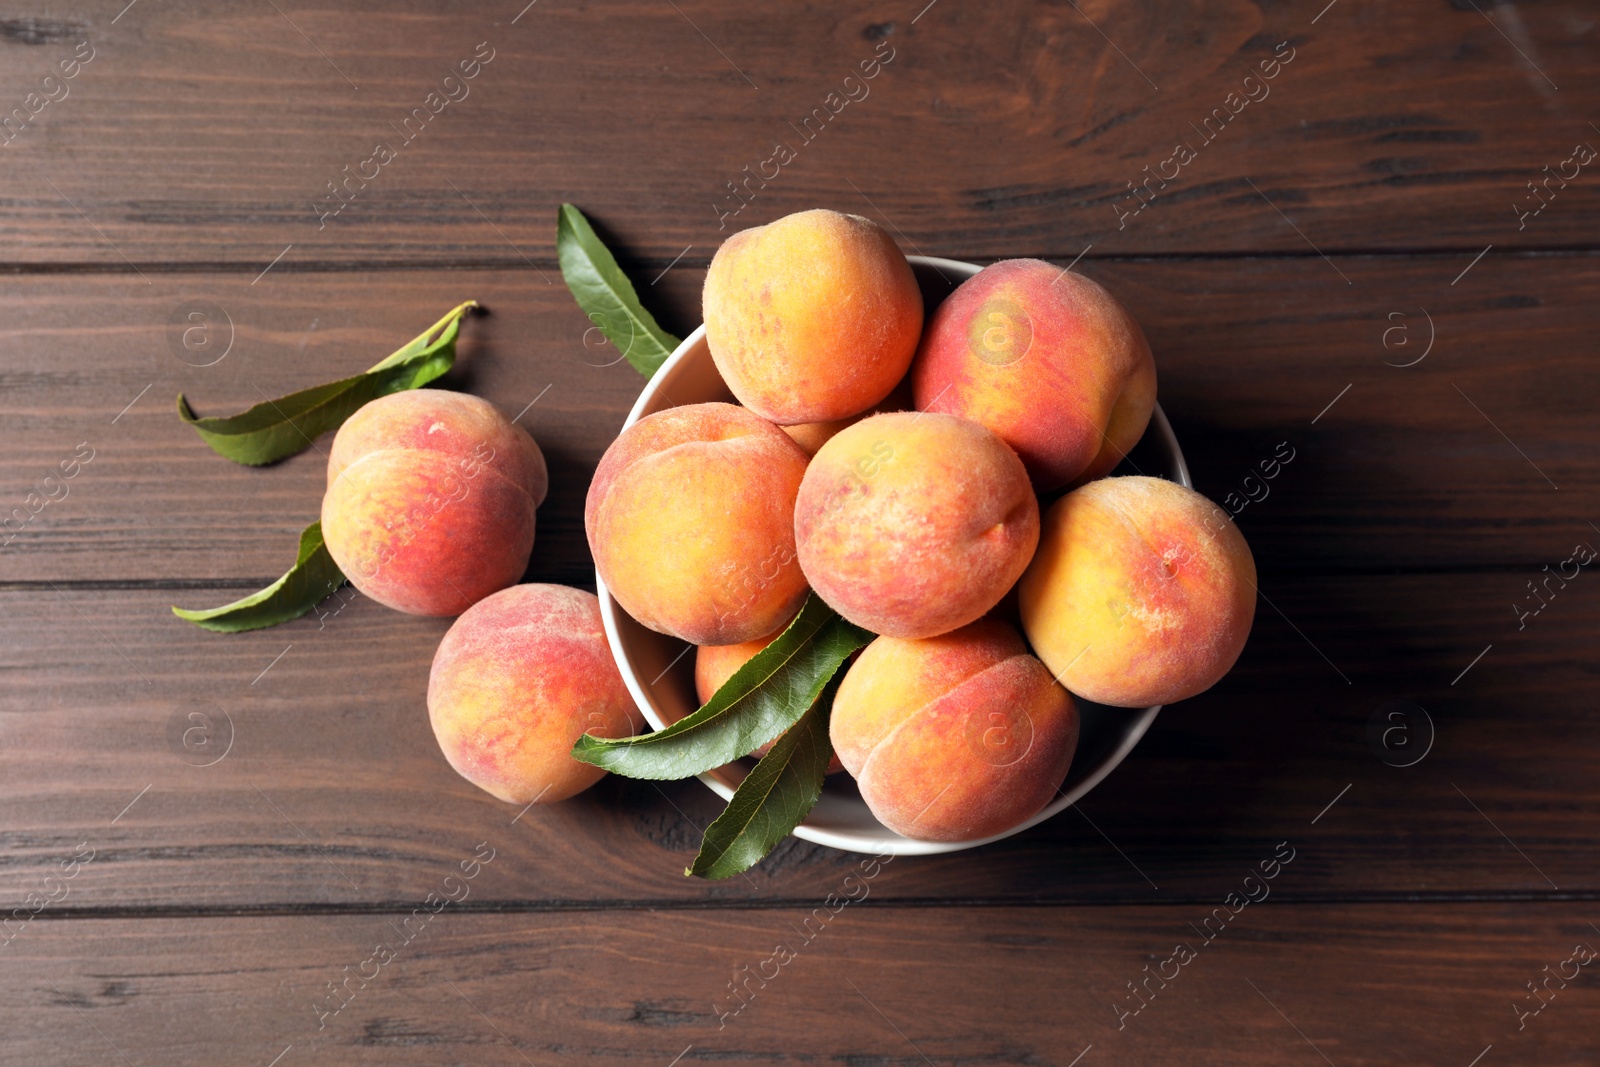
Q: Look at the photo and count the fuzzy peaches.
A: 10